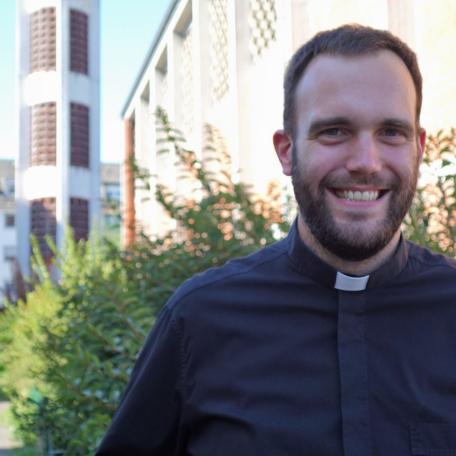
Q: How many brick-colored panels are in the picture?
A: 6